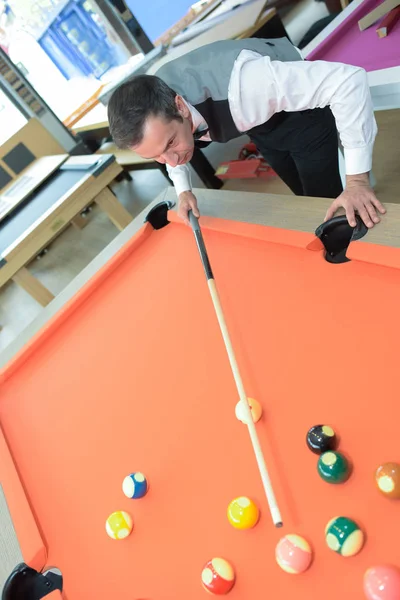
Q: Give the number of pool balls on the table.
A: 11